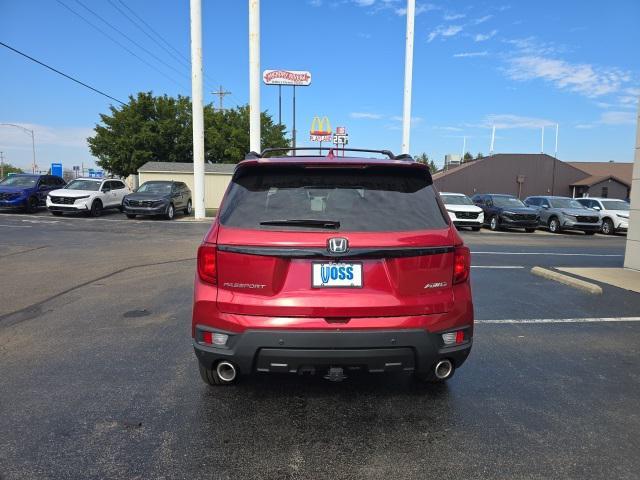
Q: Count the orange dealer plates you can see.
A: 0